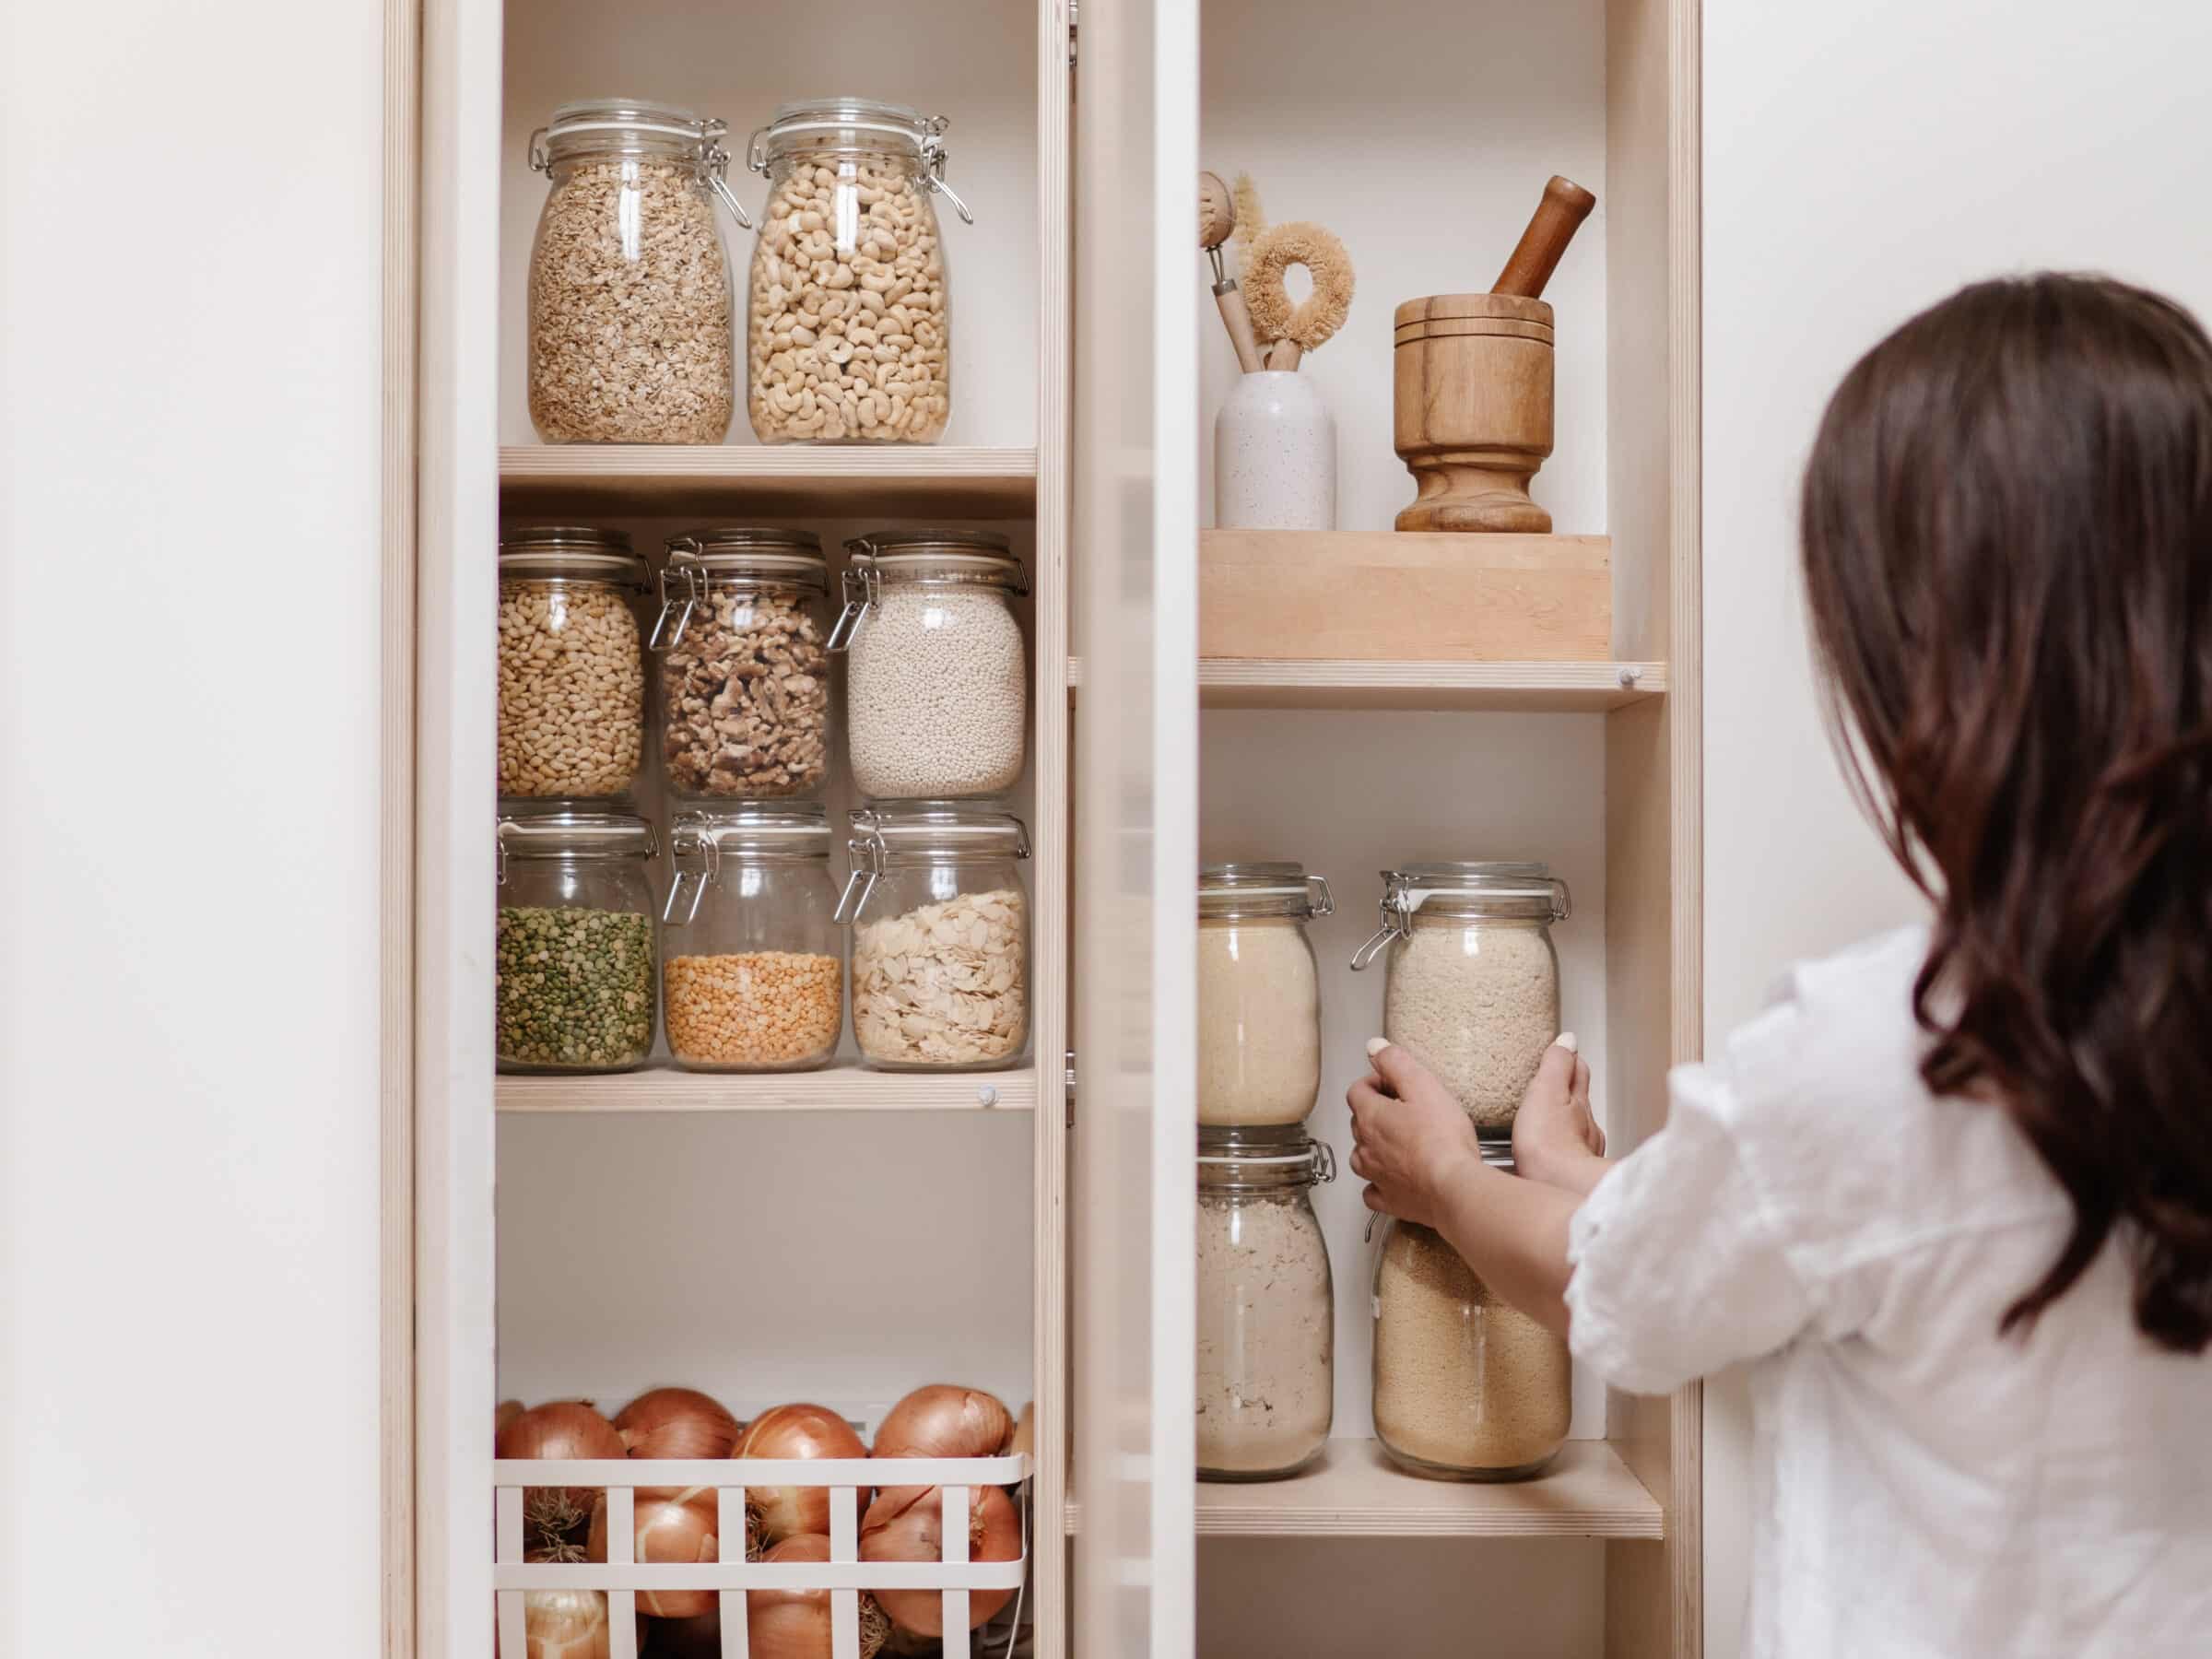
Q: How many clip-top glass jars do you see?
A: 12